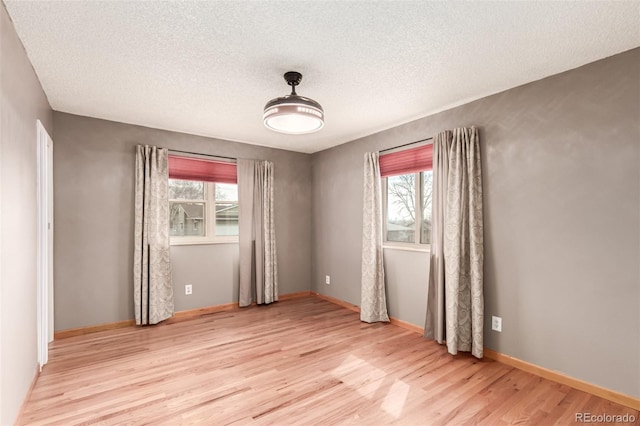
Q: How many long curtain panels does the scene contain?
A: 4